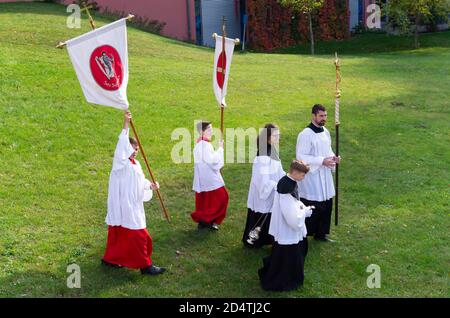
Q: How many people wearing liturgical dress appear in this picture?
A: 5